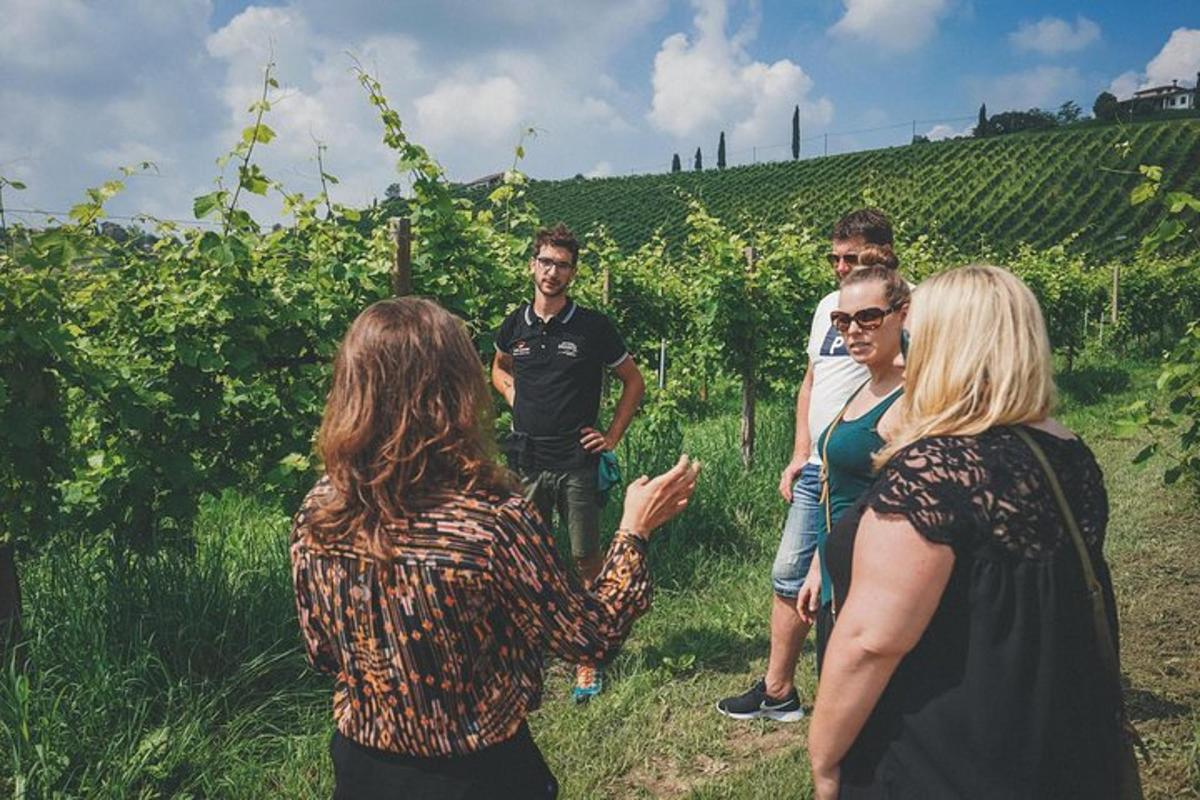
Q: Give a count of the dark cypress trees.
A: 5